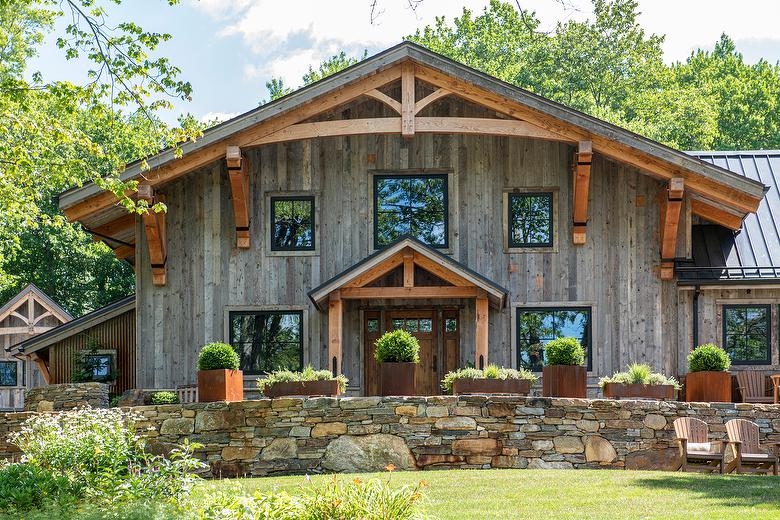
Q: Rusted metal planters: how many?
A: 7